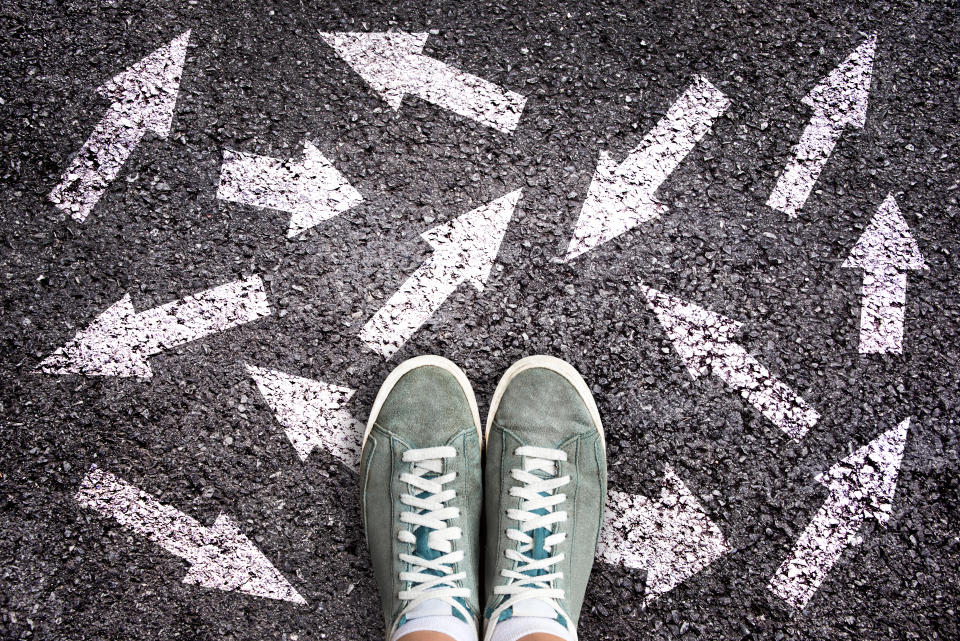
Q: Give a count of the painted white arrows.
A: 13